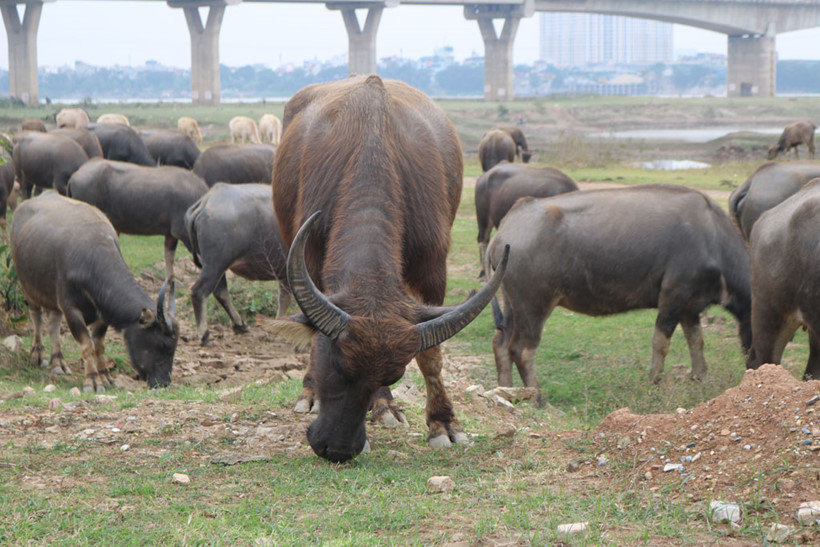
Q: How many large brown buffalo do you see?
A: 1